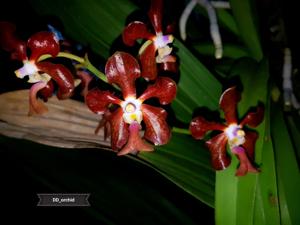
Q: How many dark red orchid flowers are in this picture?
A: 4